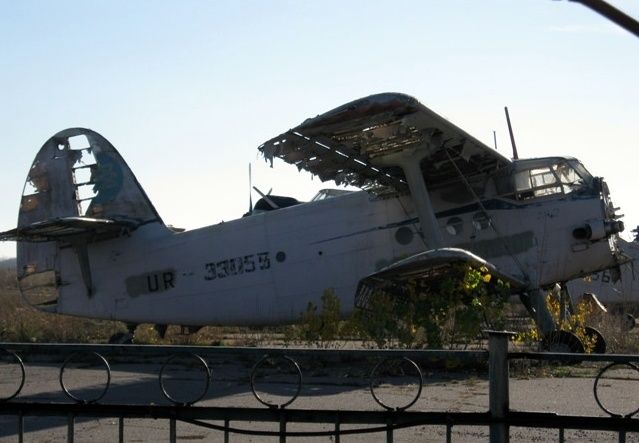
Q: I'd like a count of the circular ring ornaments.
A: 6